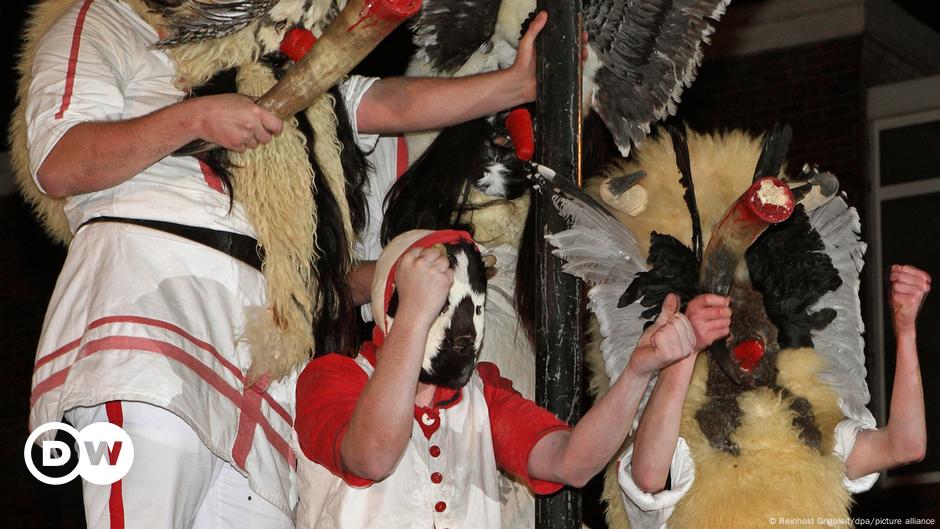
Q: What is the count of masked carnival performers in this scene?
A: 4